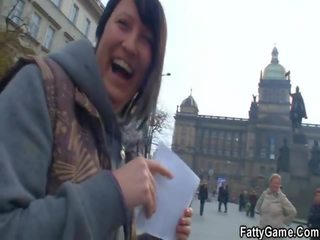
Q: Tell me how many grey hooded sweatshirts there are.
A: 1